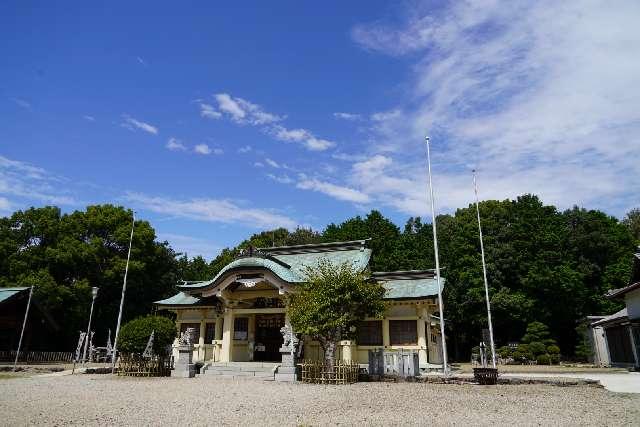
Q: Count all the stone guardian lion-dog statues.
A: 2